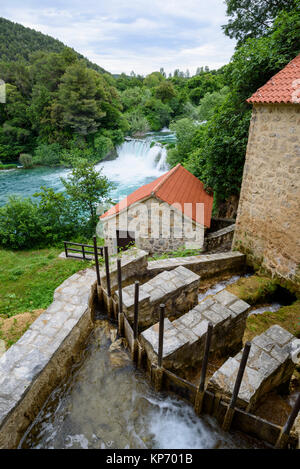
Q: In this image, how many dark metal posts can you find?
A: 8